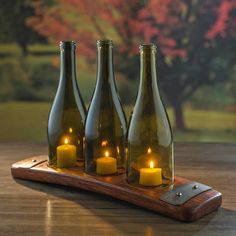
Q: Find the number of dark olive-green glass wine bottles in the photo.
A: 3